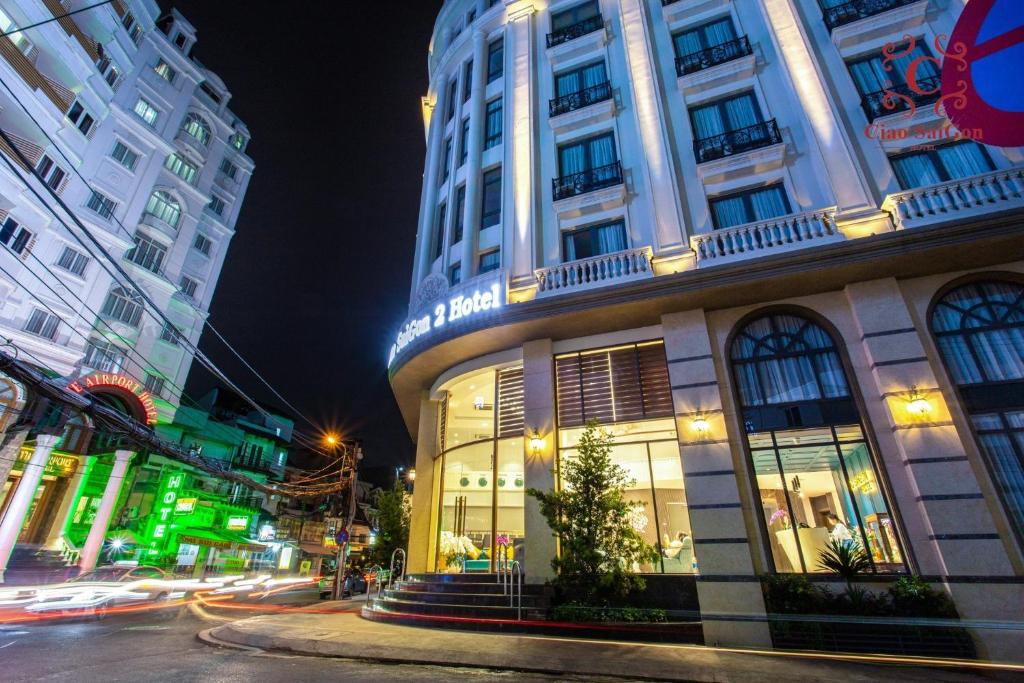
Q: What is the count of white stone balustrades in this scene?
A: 3